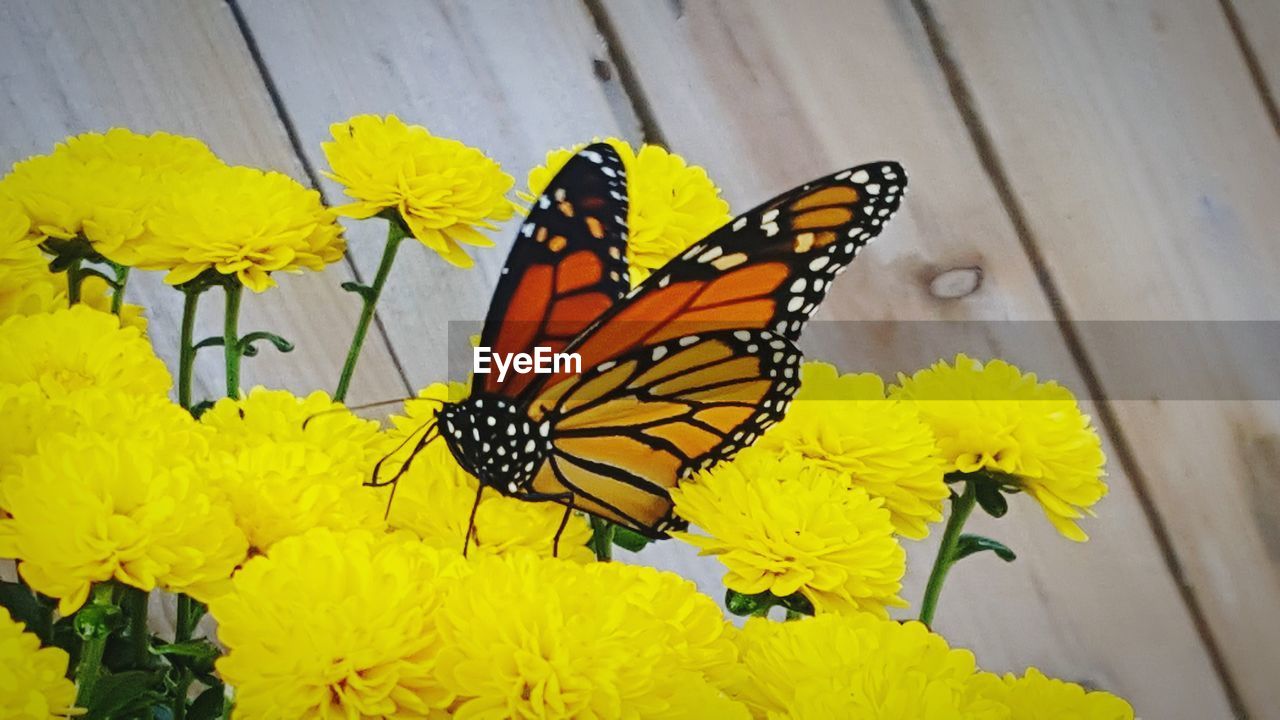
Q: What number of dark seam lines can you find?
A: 4